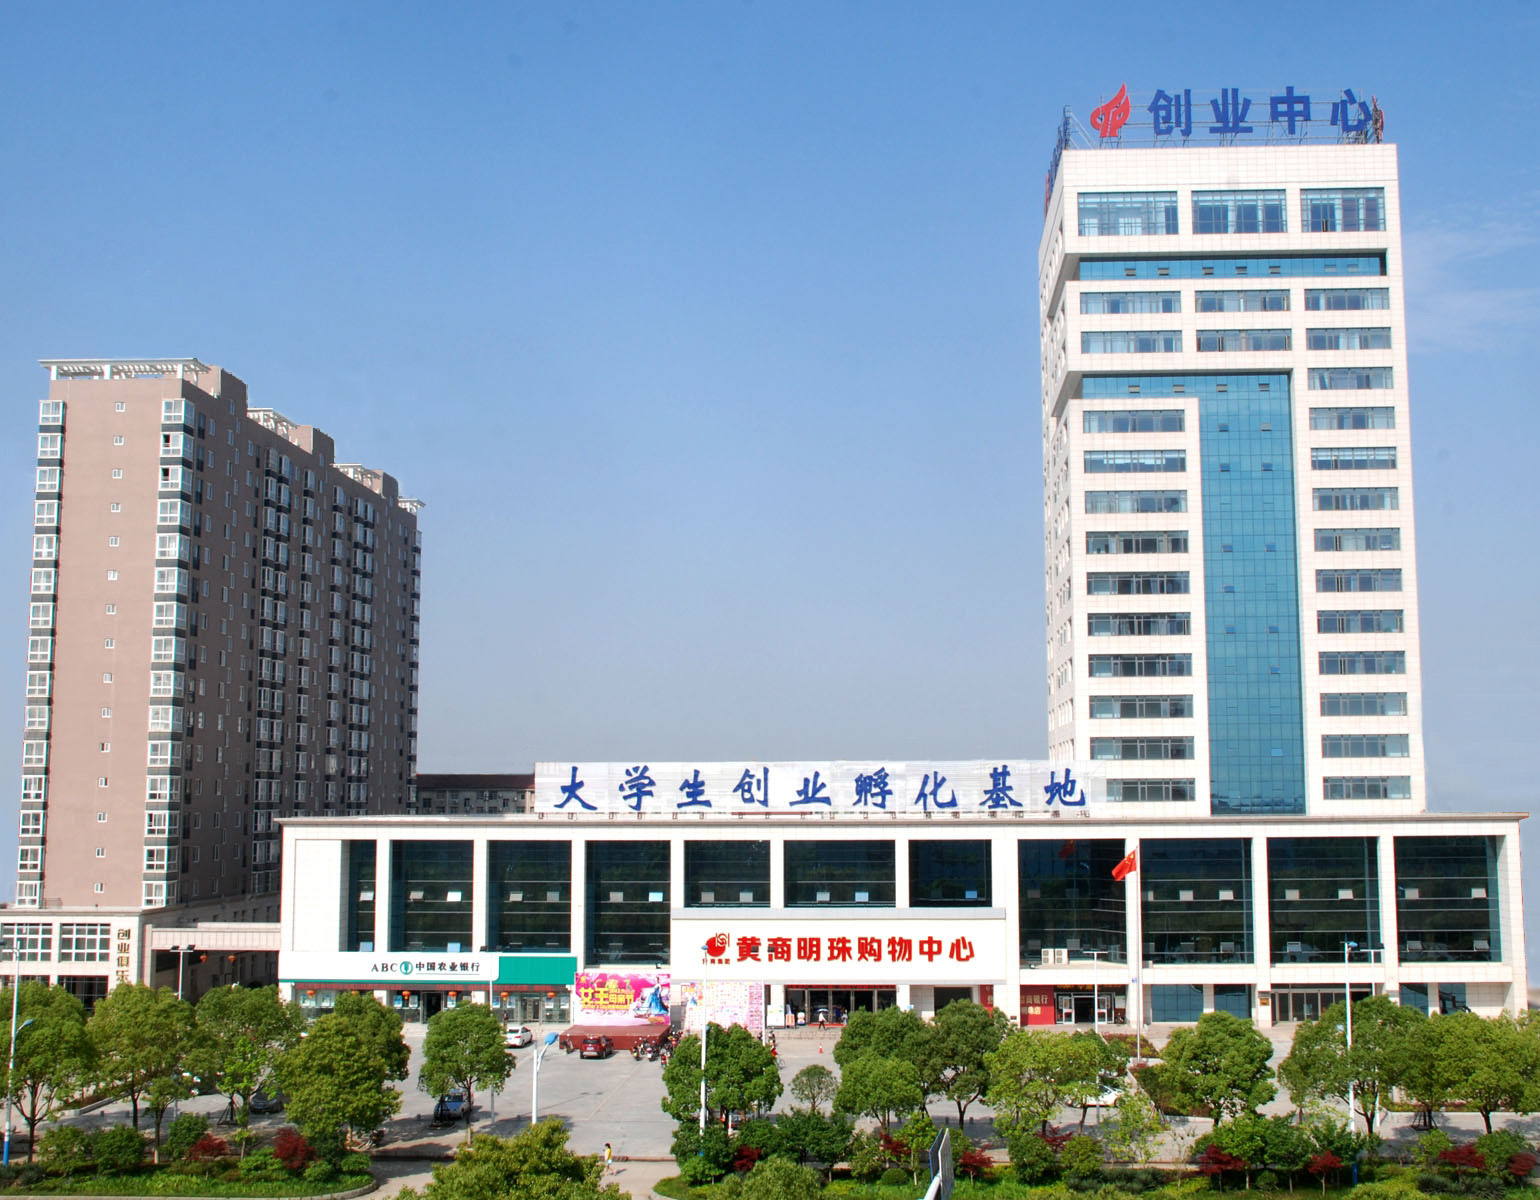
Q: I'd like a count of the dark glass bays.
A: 11